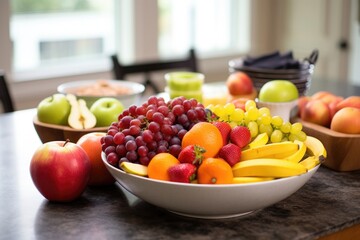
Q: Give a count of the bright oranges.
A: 3